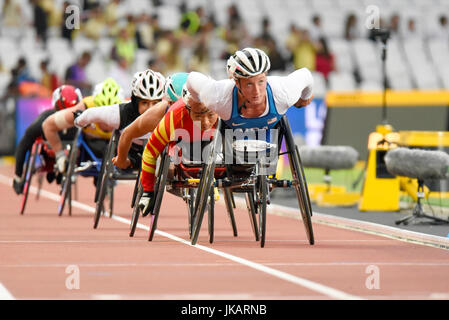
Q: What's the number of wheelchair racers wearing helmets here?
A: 6